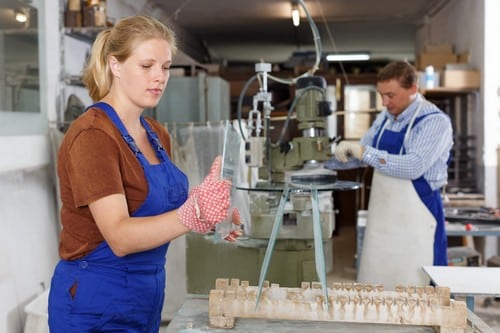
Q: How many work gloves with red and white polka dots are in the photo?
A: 2